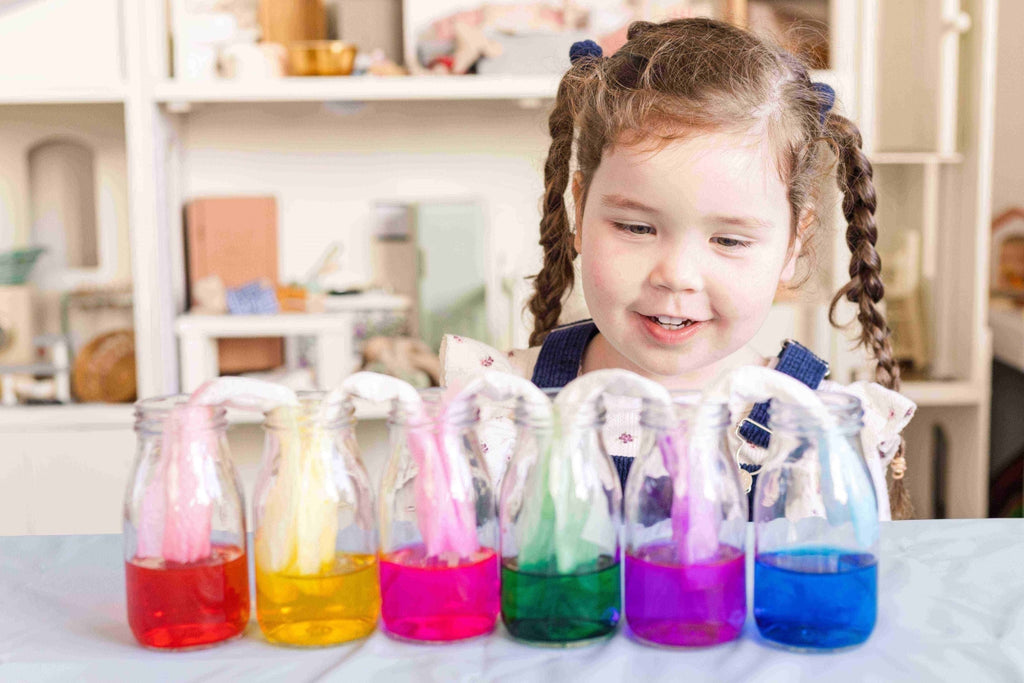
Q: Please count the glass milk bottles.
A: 6